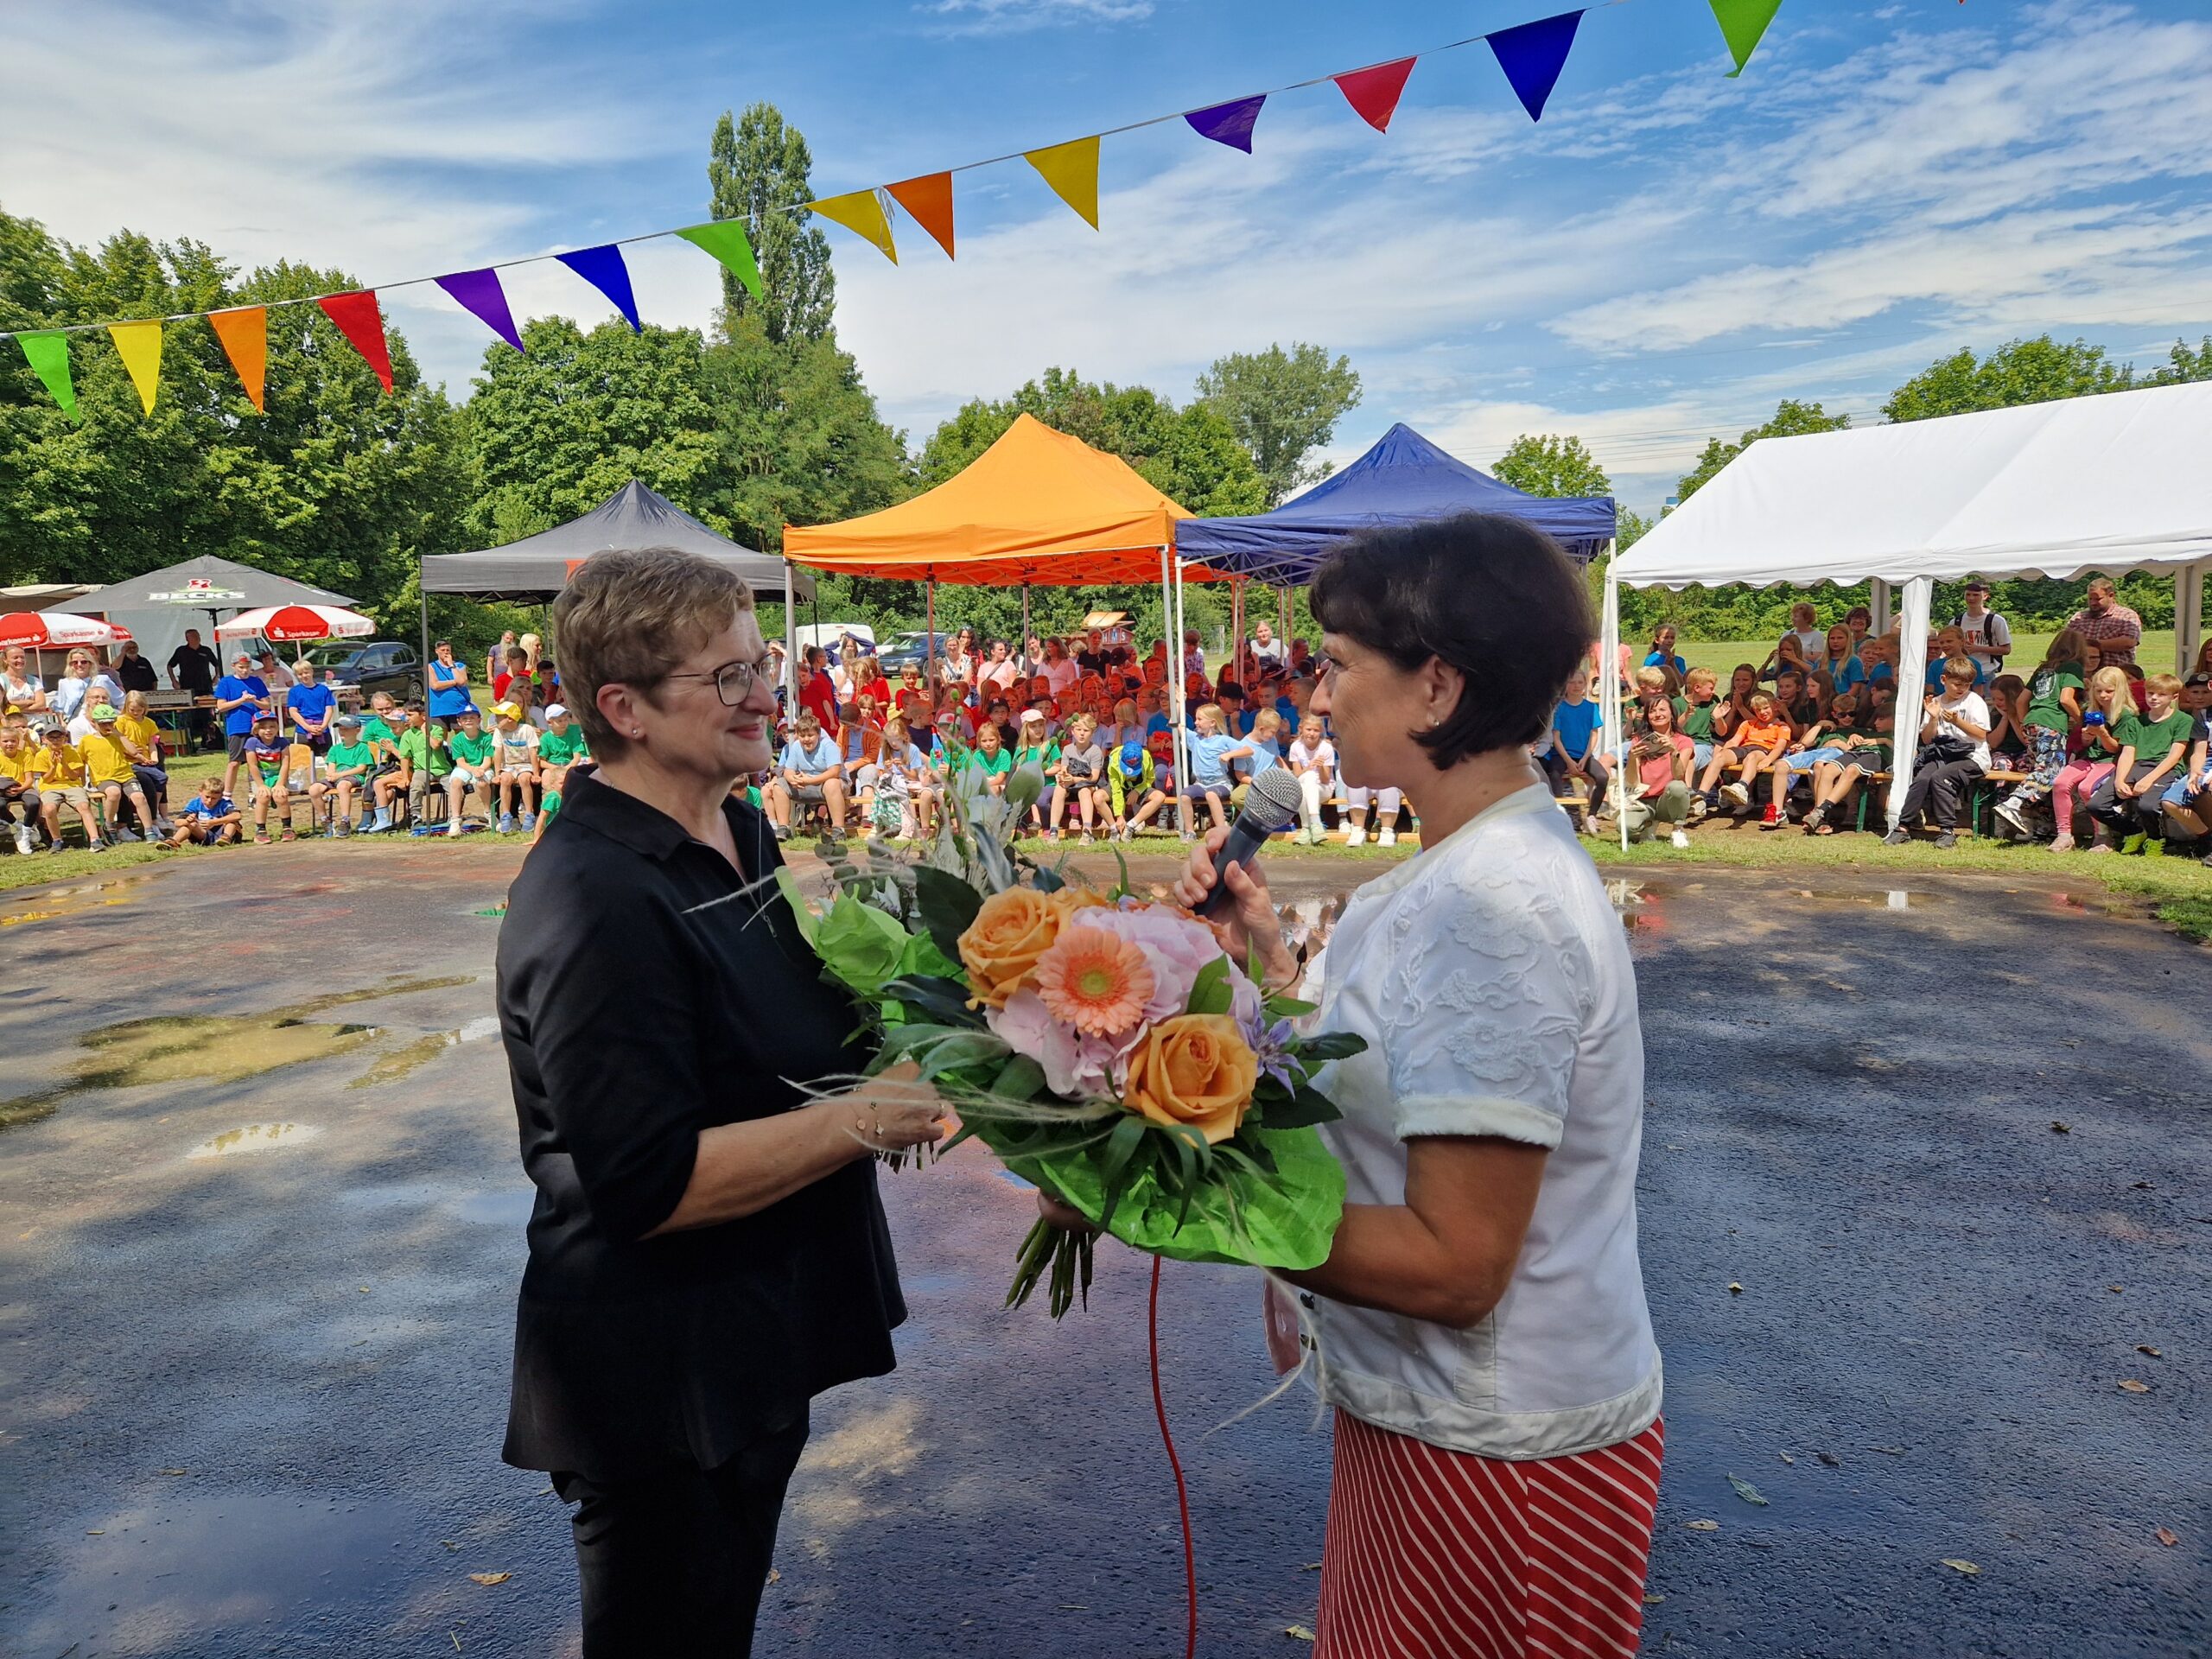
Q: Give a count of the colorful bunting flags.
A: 14